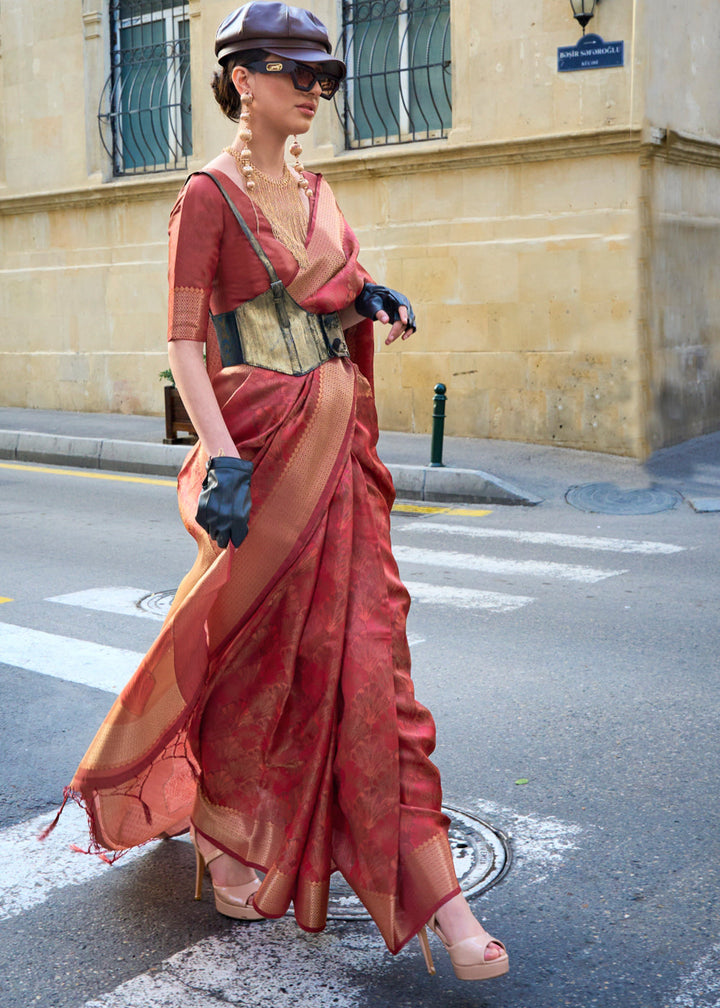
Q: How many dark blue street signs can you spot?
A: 1